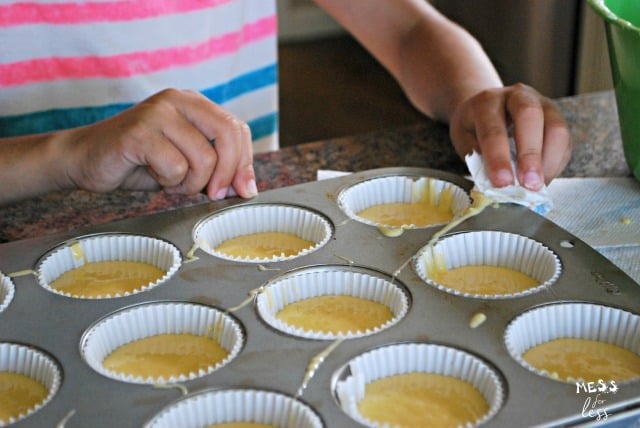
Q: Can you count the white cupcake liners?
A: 11